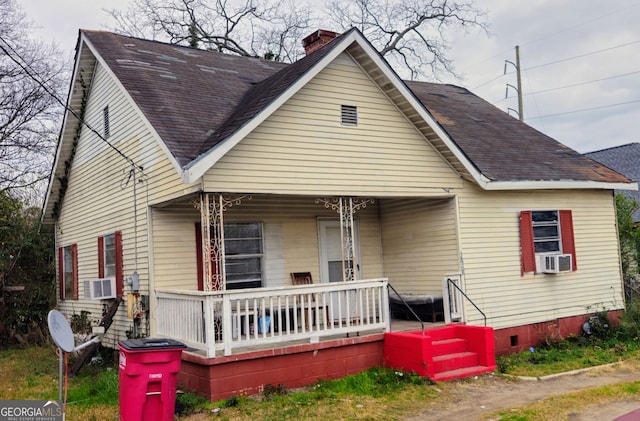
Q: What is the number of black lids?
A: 1